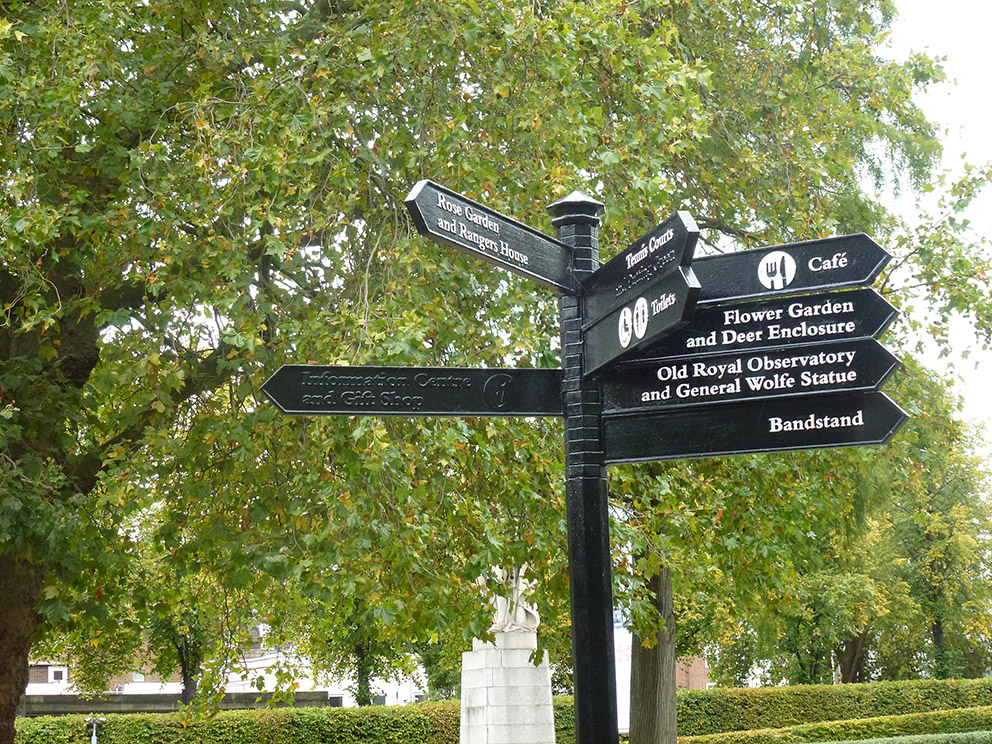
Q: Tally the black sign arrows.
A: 8